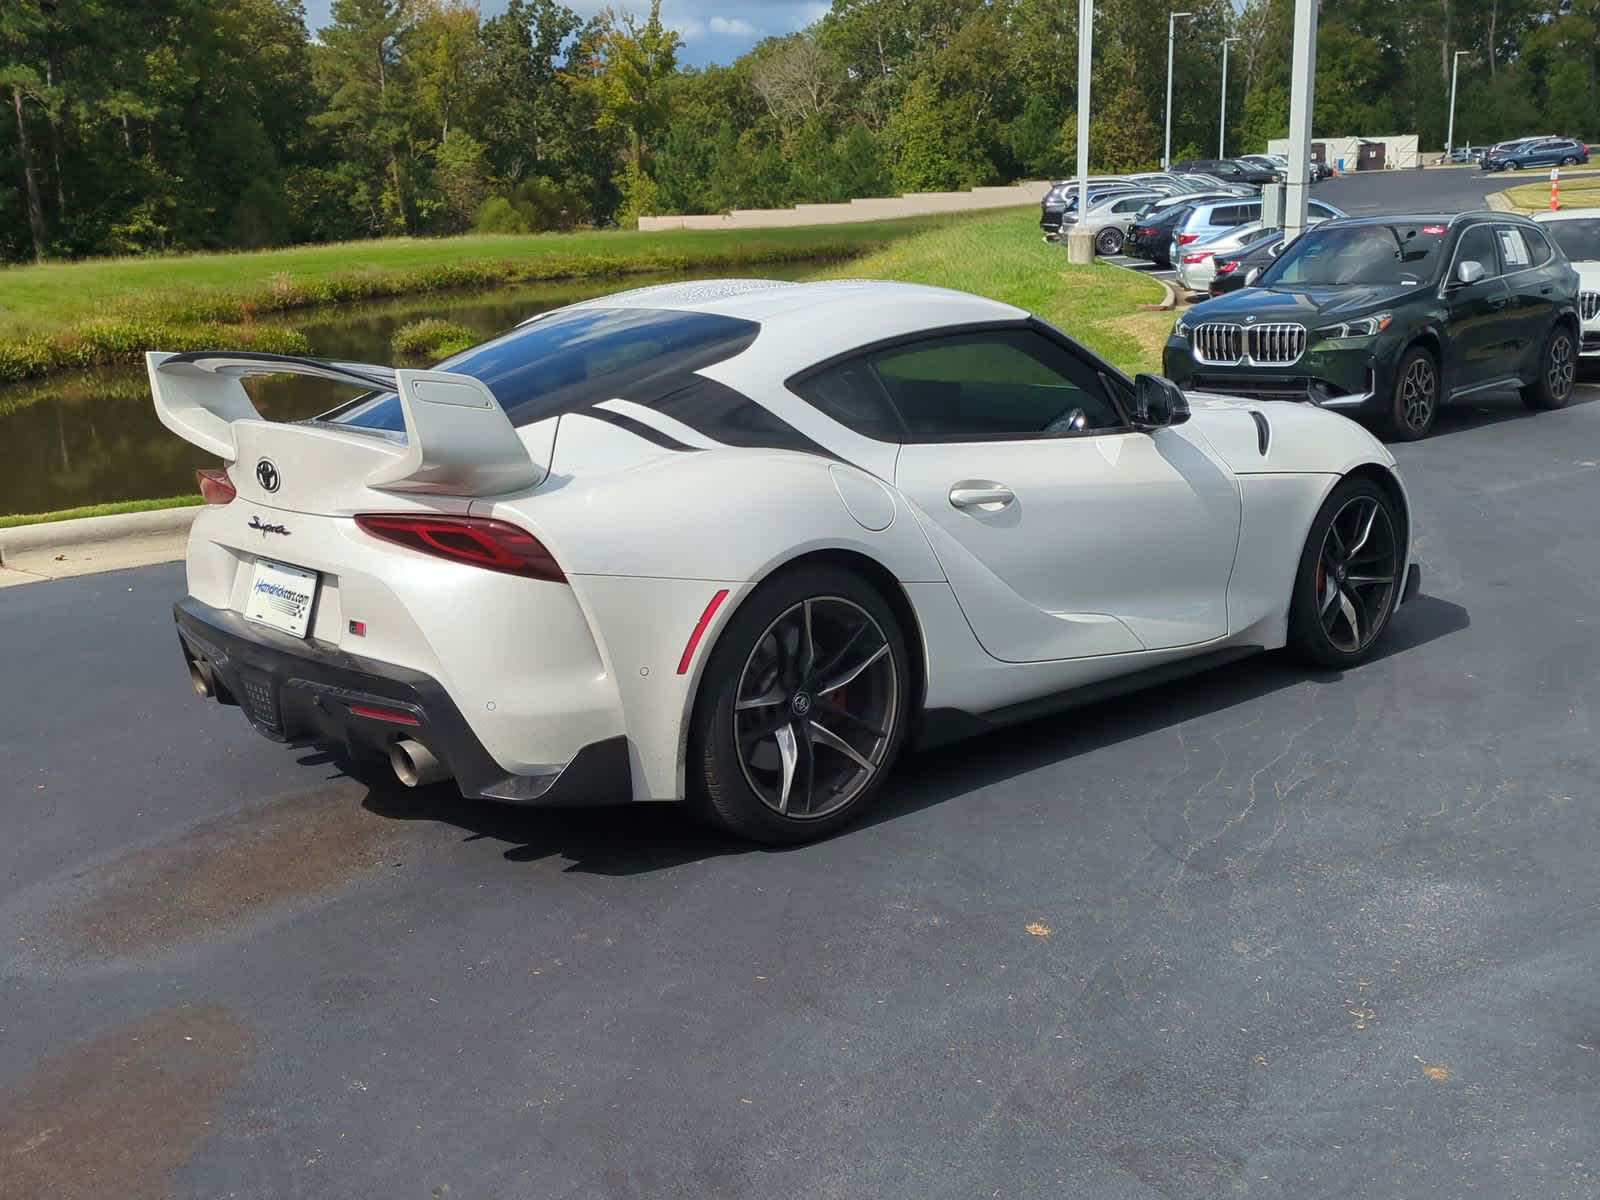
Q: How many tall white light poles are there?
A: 5